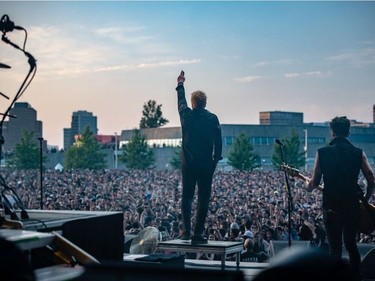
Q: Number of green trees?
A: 7